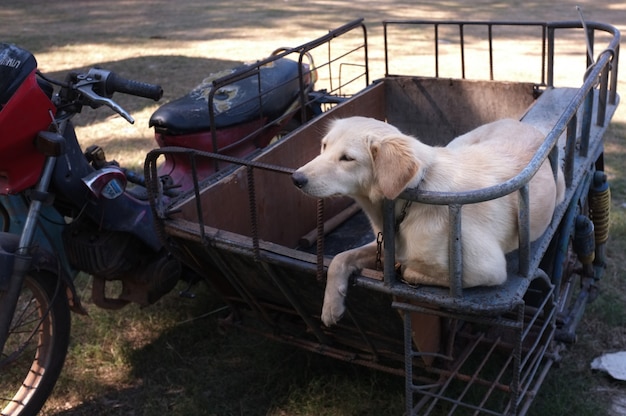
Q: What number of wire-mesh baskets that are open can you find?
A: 1